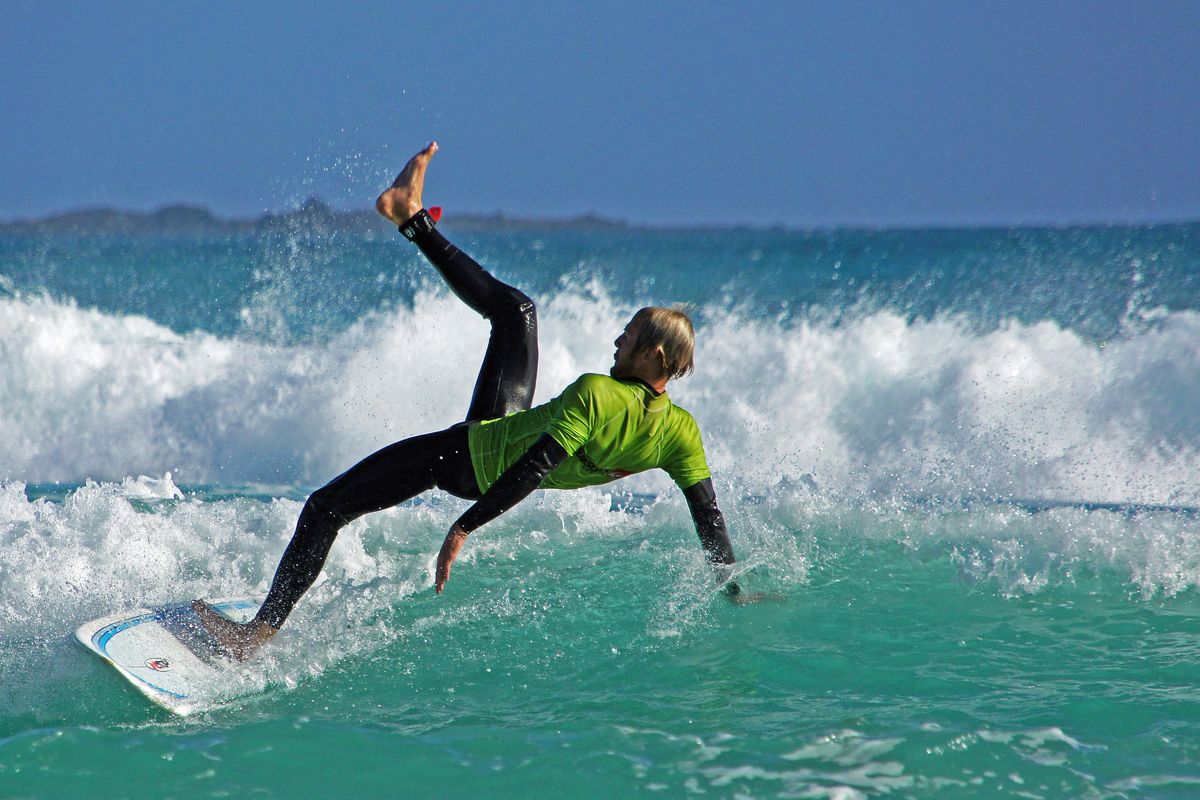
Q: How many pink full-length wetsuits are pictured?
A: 0